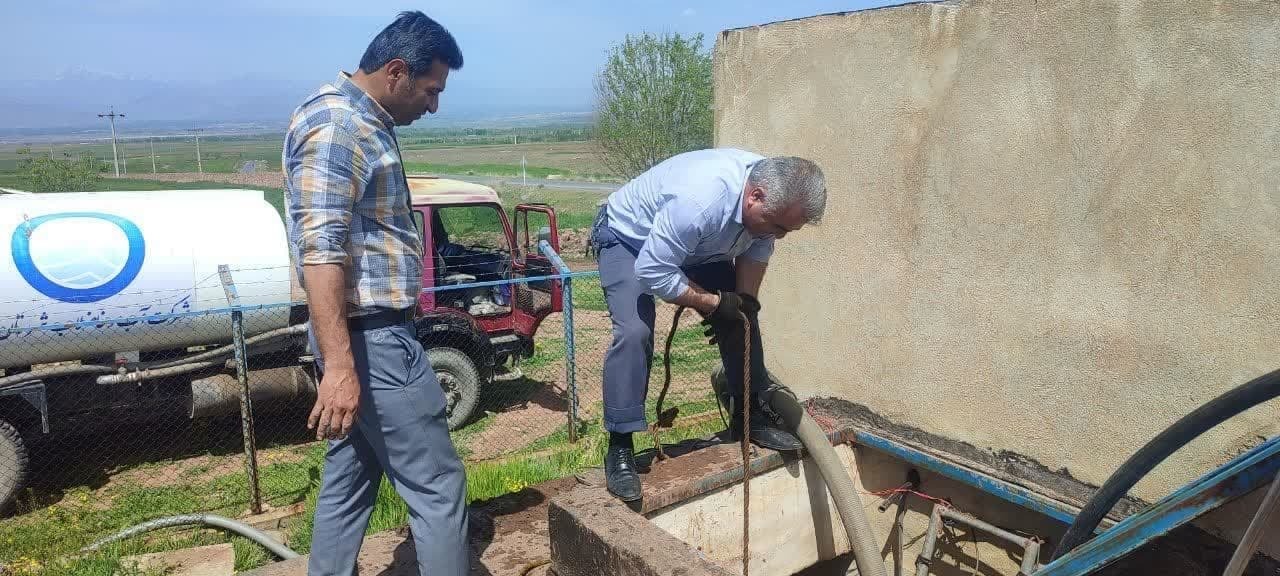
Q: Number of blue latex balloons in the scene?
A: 0